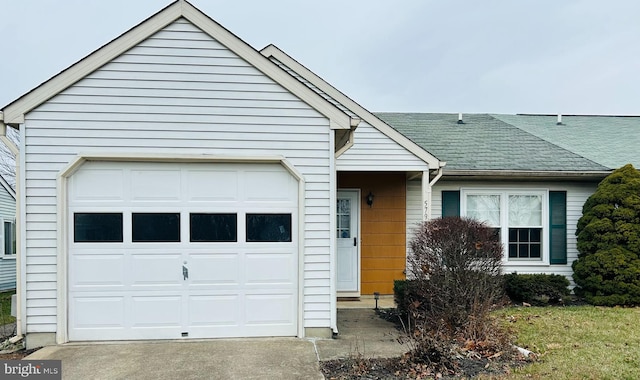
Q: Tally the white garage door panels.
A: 12